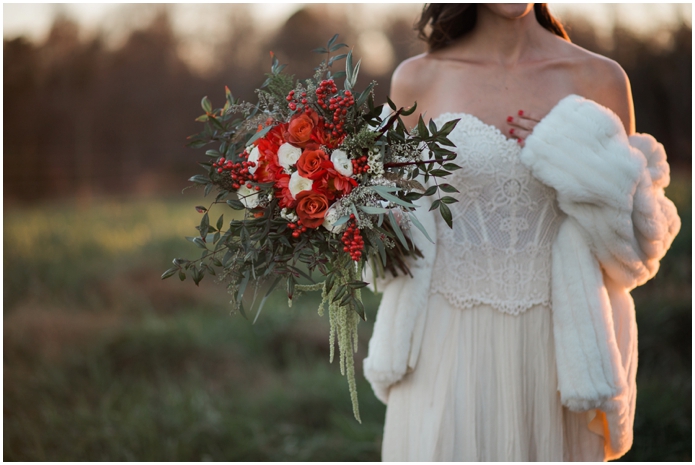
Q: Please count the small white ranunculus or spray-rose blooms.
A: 6